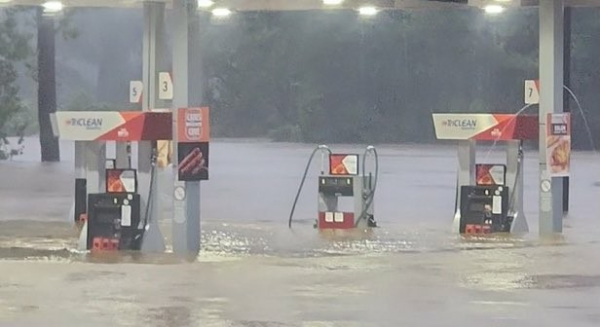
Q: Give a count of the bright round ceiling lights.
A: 6